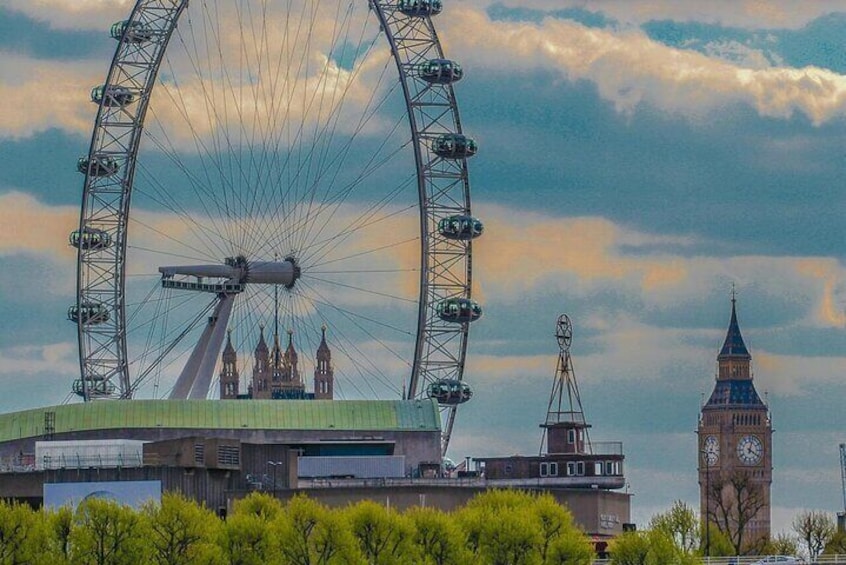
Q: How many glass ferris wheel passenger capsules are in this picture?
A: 12